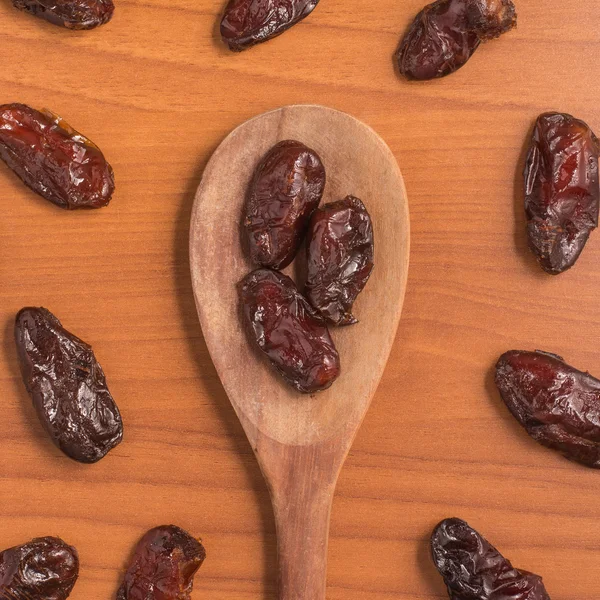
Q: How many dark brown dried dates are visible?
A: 13